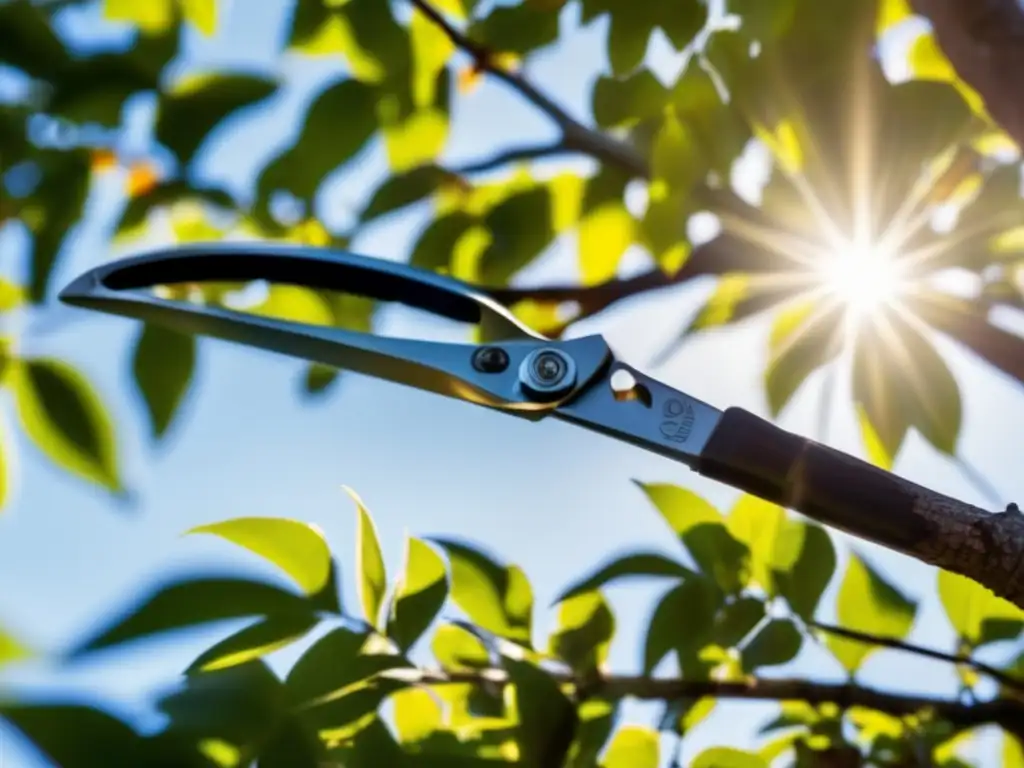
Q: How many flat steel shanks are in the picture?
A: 1